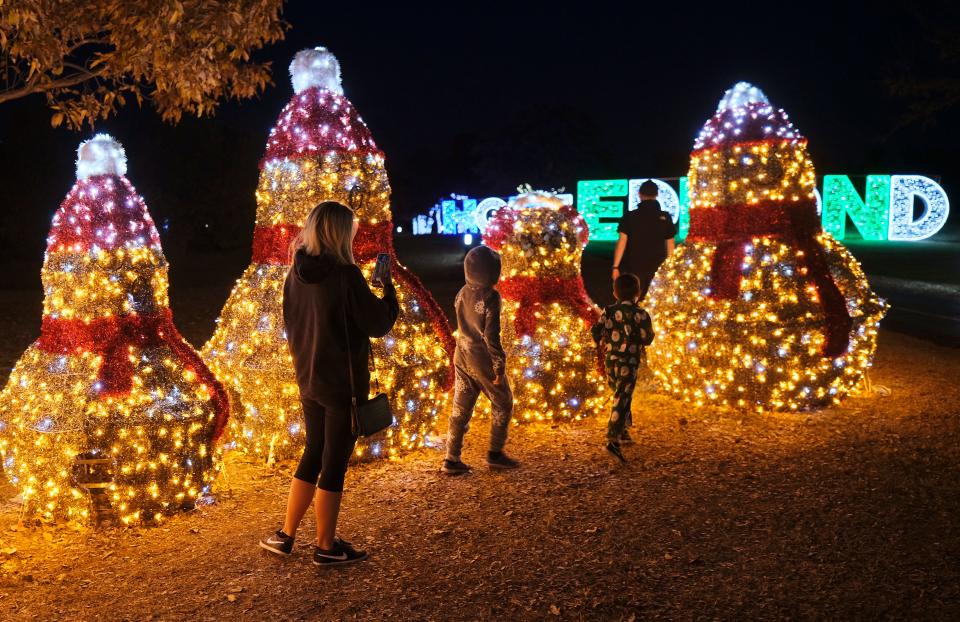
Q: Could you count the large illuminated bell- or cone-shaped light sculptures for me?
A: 4